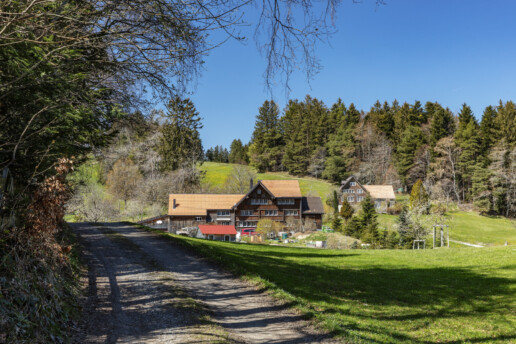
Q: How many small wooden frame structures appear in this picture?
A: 2